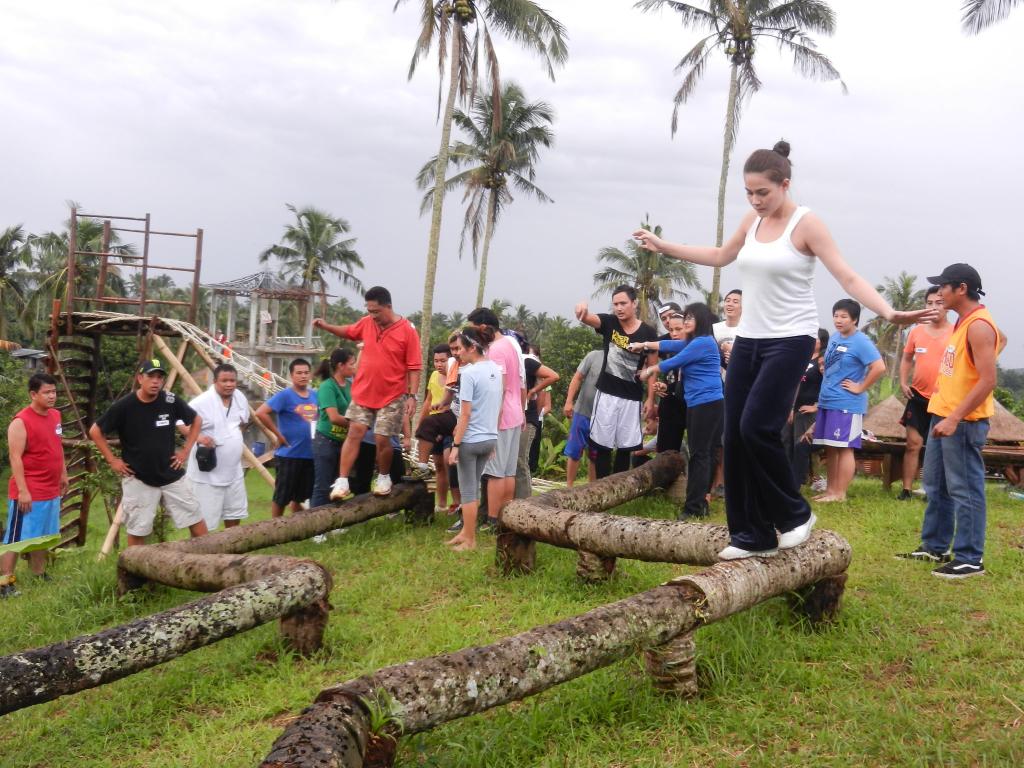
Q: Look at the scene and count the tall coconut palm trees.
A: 3